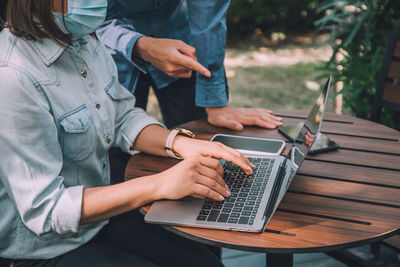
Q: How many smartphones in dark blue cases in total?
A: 1